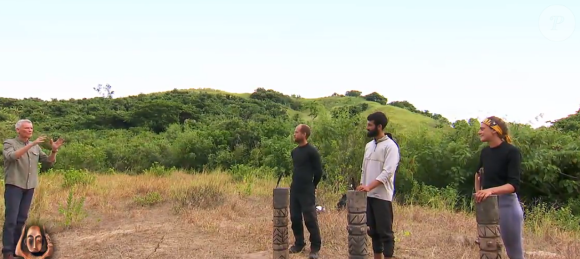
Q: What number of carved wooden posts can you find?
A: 3